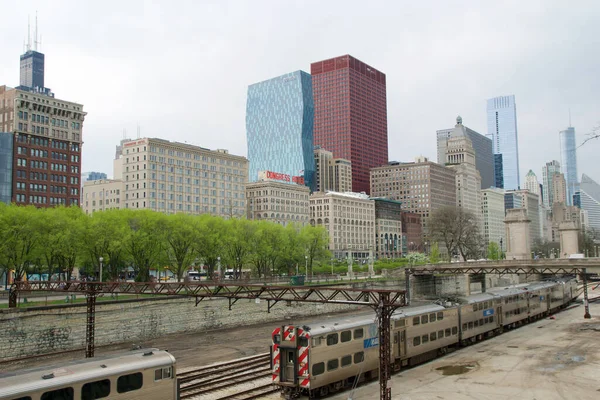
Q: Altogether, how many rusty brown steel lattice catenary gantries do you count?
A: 2